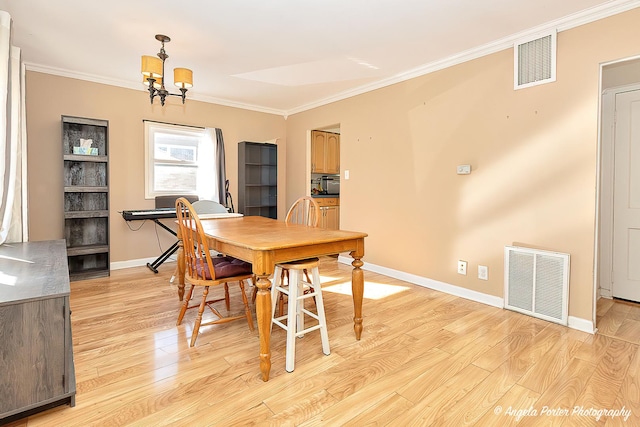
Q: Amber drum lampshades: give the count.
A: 3